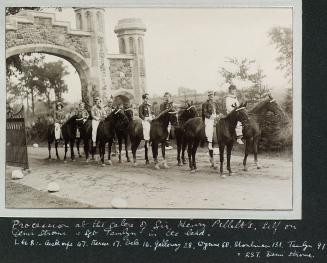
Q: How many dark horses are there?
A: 8